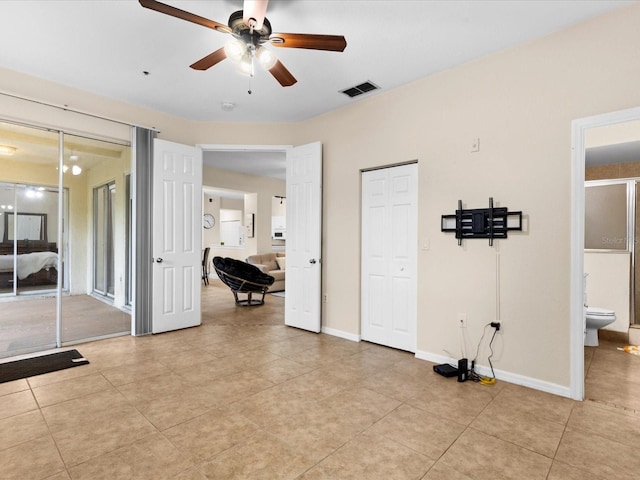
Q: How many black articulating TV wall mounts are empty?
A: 1